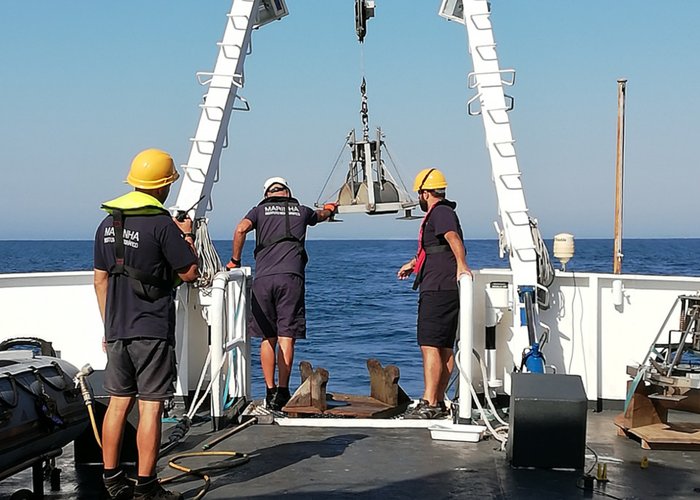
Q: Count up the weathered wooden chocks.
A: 2